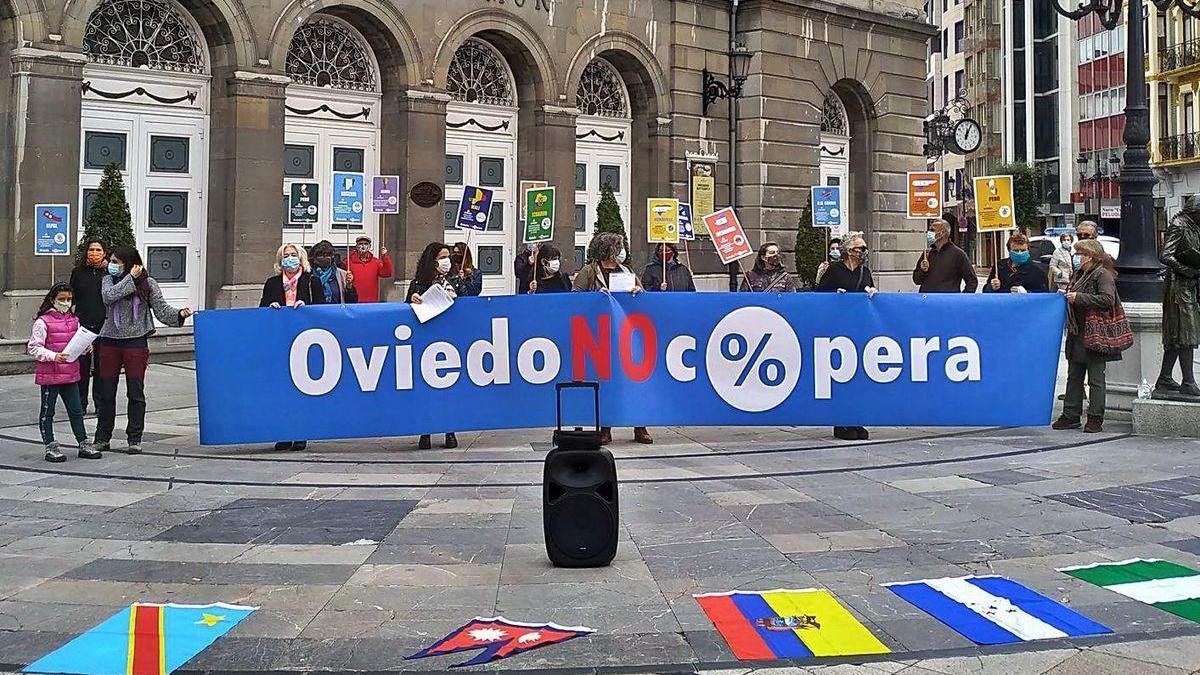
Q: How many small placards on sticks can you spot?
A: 13